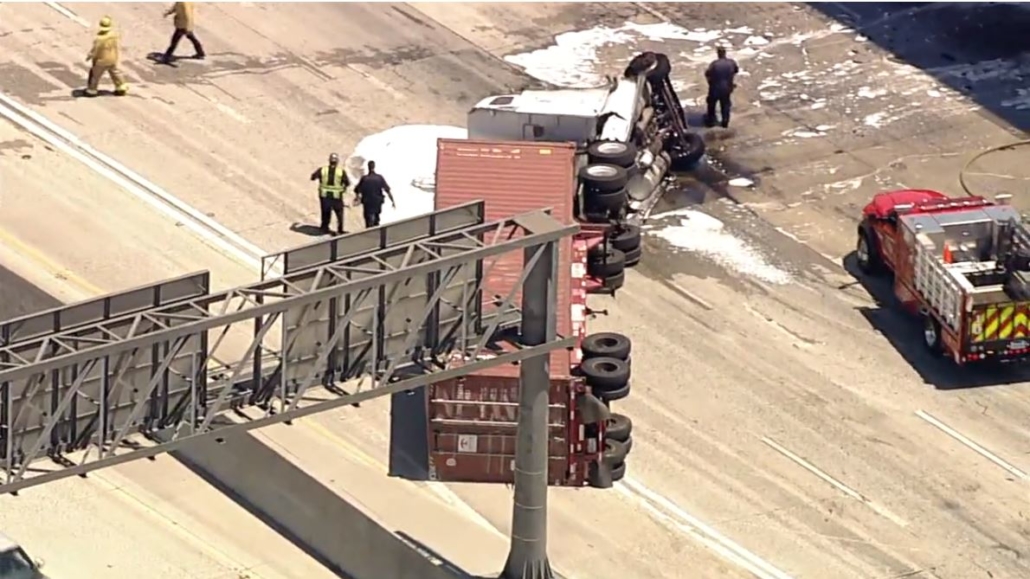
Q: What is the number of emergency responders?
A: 5